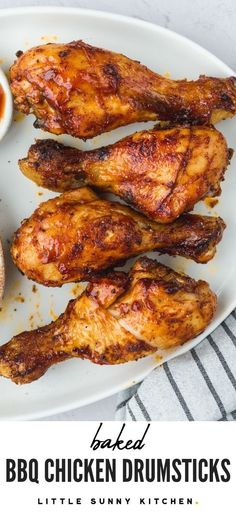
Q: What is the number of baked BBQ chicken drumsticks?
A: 4